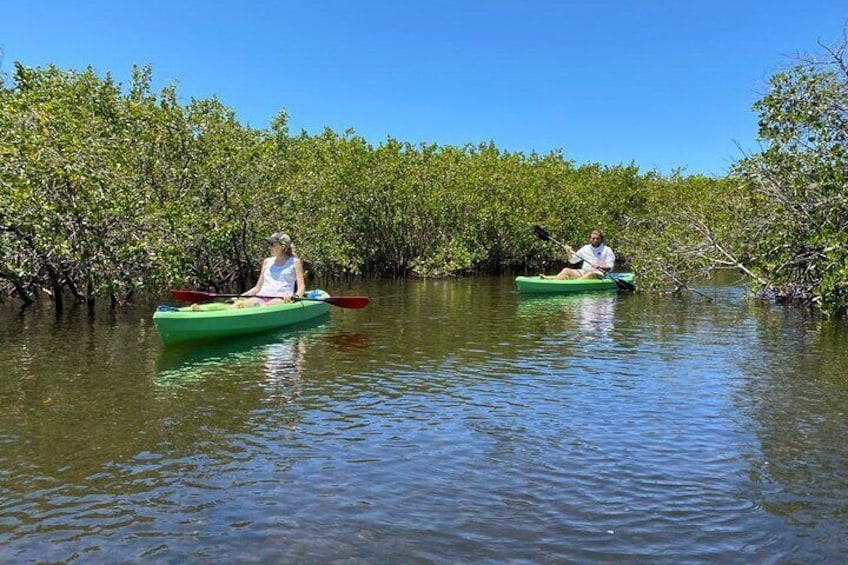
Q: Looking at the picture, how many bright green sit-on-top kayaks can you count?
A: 2